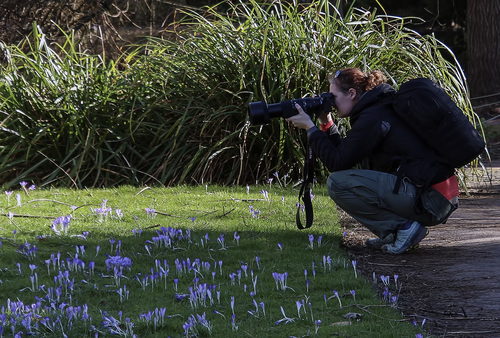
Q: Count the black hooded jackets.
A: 1